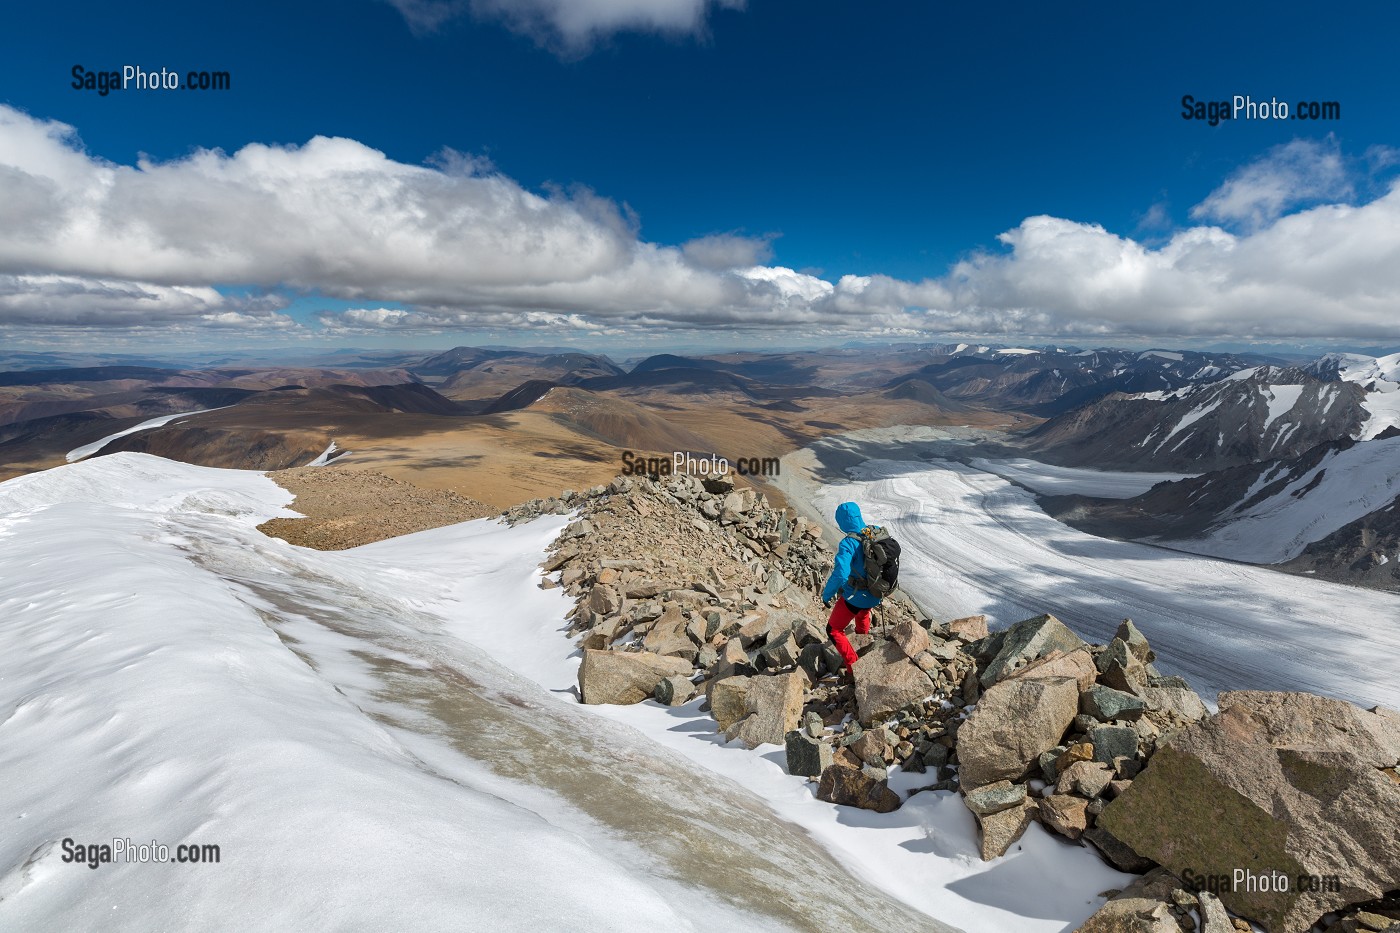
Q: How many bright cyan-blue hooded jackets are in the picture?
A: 1